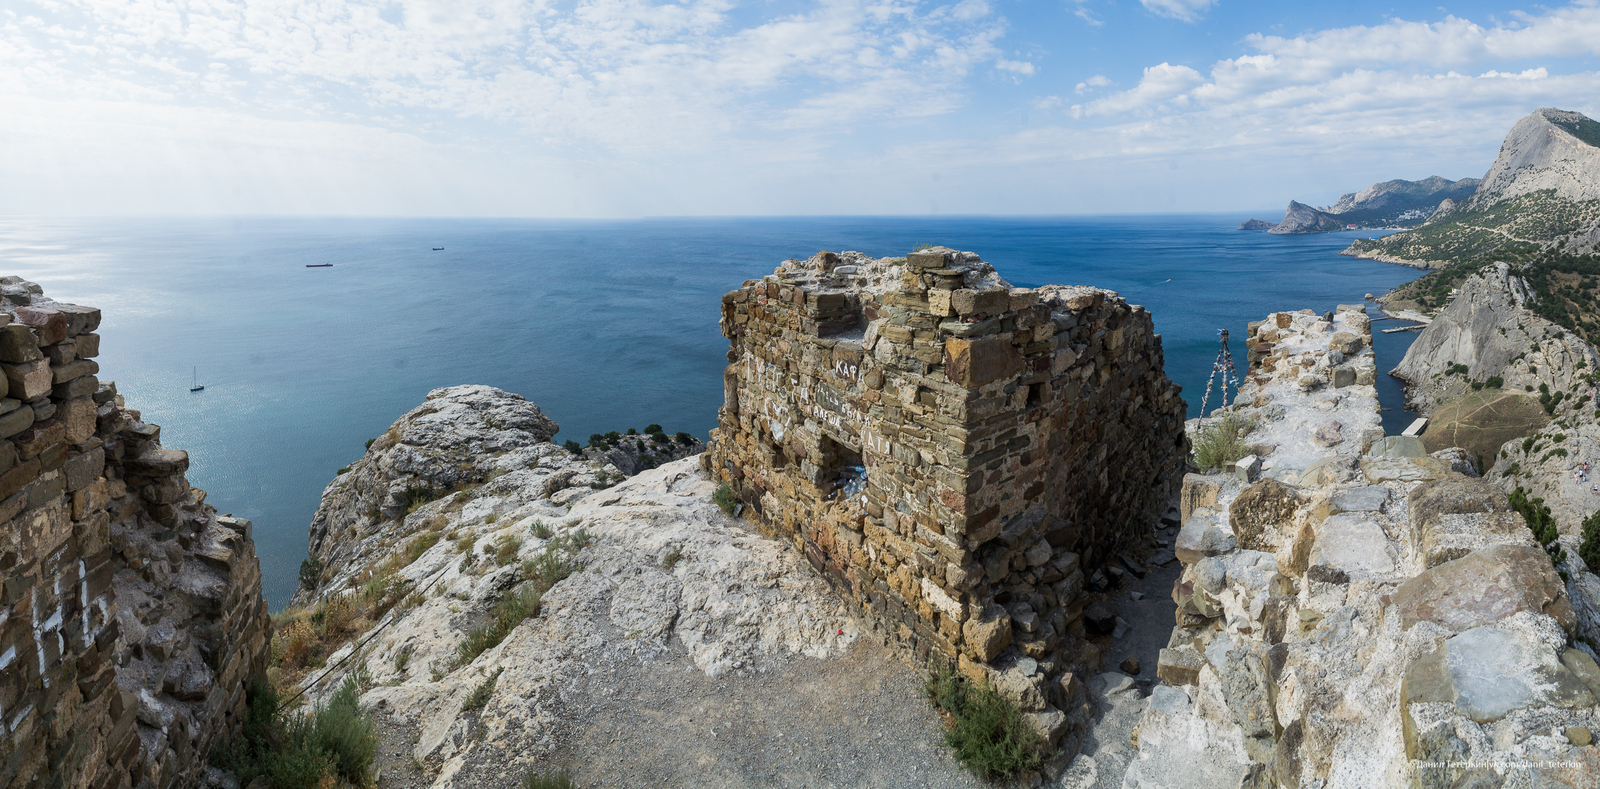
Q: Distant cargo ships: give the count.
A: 2